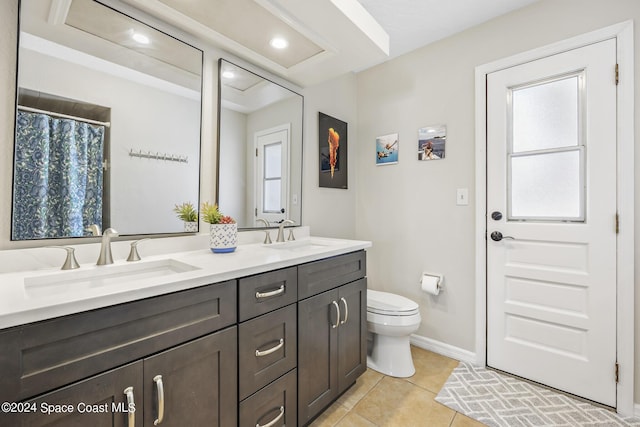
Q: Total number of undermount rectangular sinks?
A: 2